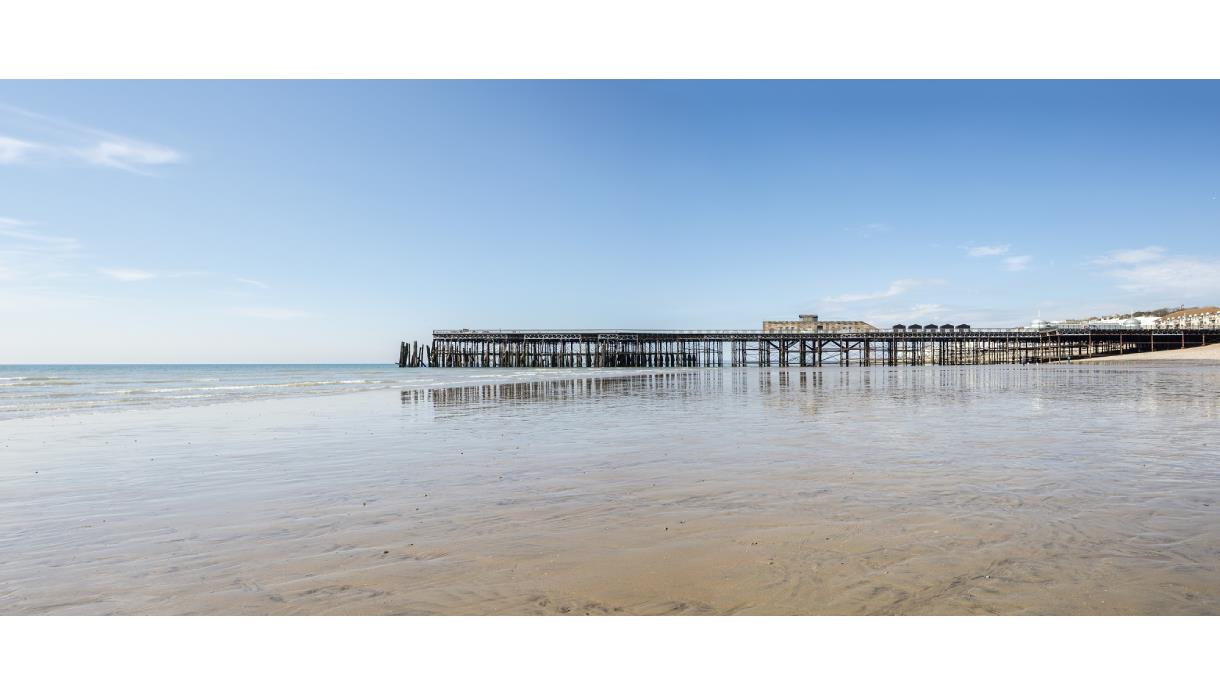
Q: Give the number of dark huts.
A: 5